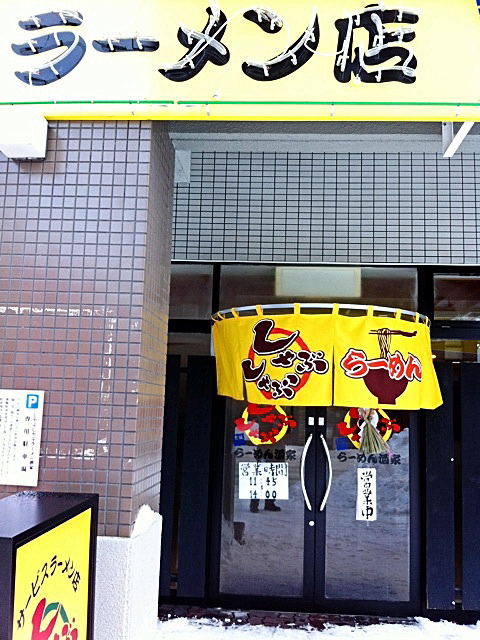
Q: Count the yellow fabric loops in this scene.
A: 10